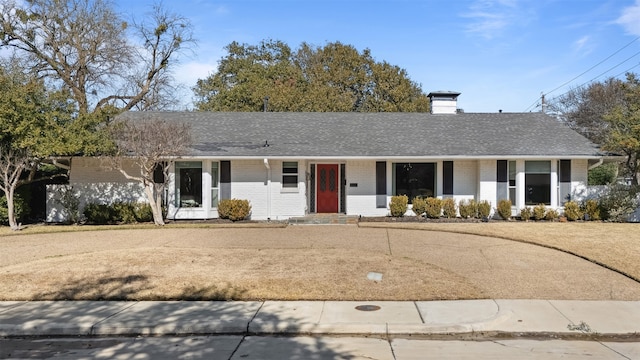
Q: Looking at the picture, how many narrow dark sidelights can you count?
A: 2